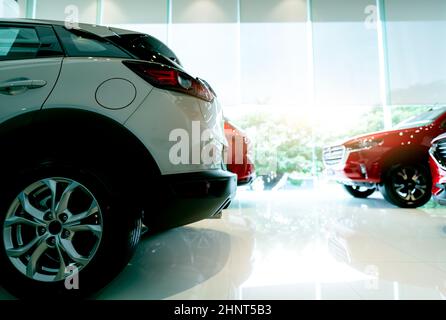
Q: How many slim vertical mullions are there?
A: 6